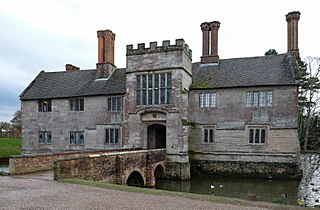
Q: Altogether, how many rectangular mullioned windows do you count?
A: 11